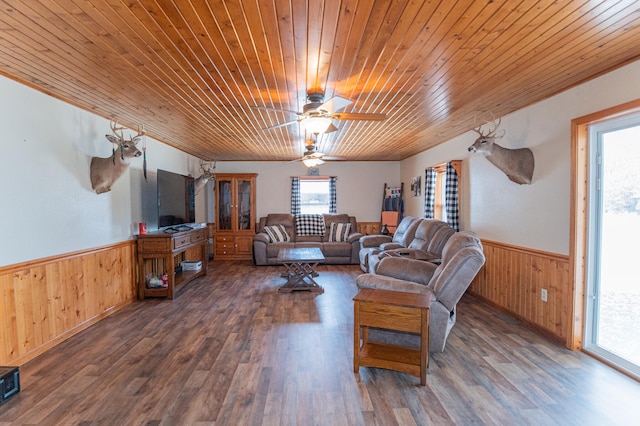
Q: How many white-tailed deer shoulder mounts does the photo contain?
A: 3